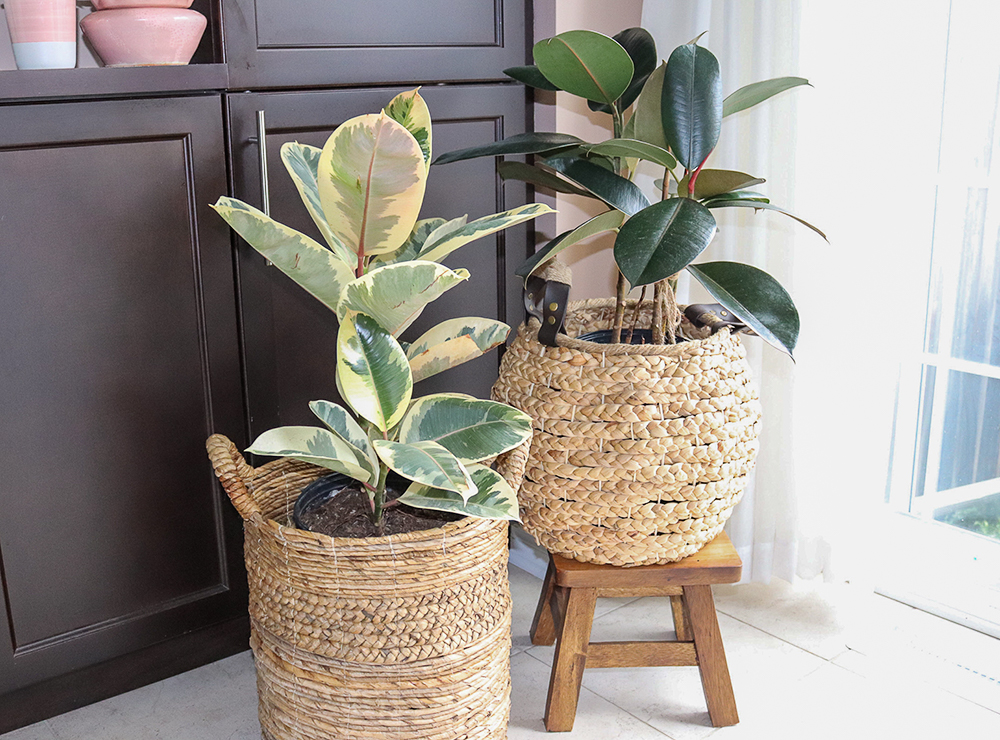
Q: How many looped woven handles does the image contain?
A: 2